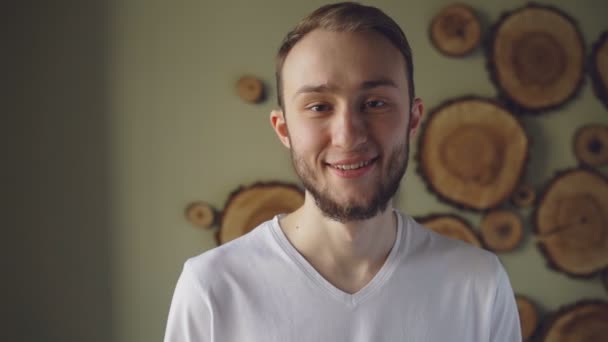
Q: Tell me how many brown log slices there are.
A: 14